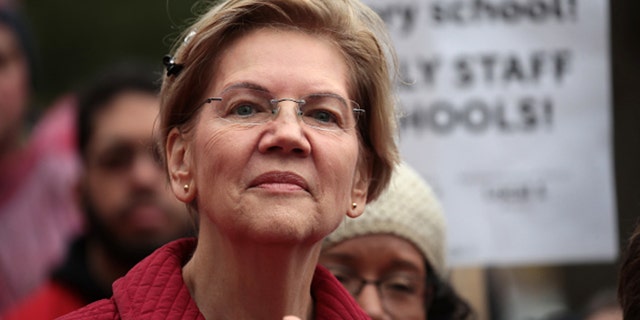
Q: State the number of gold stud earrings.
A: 2